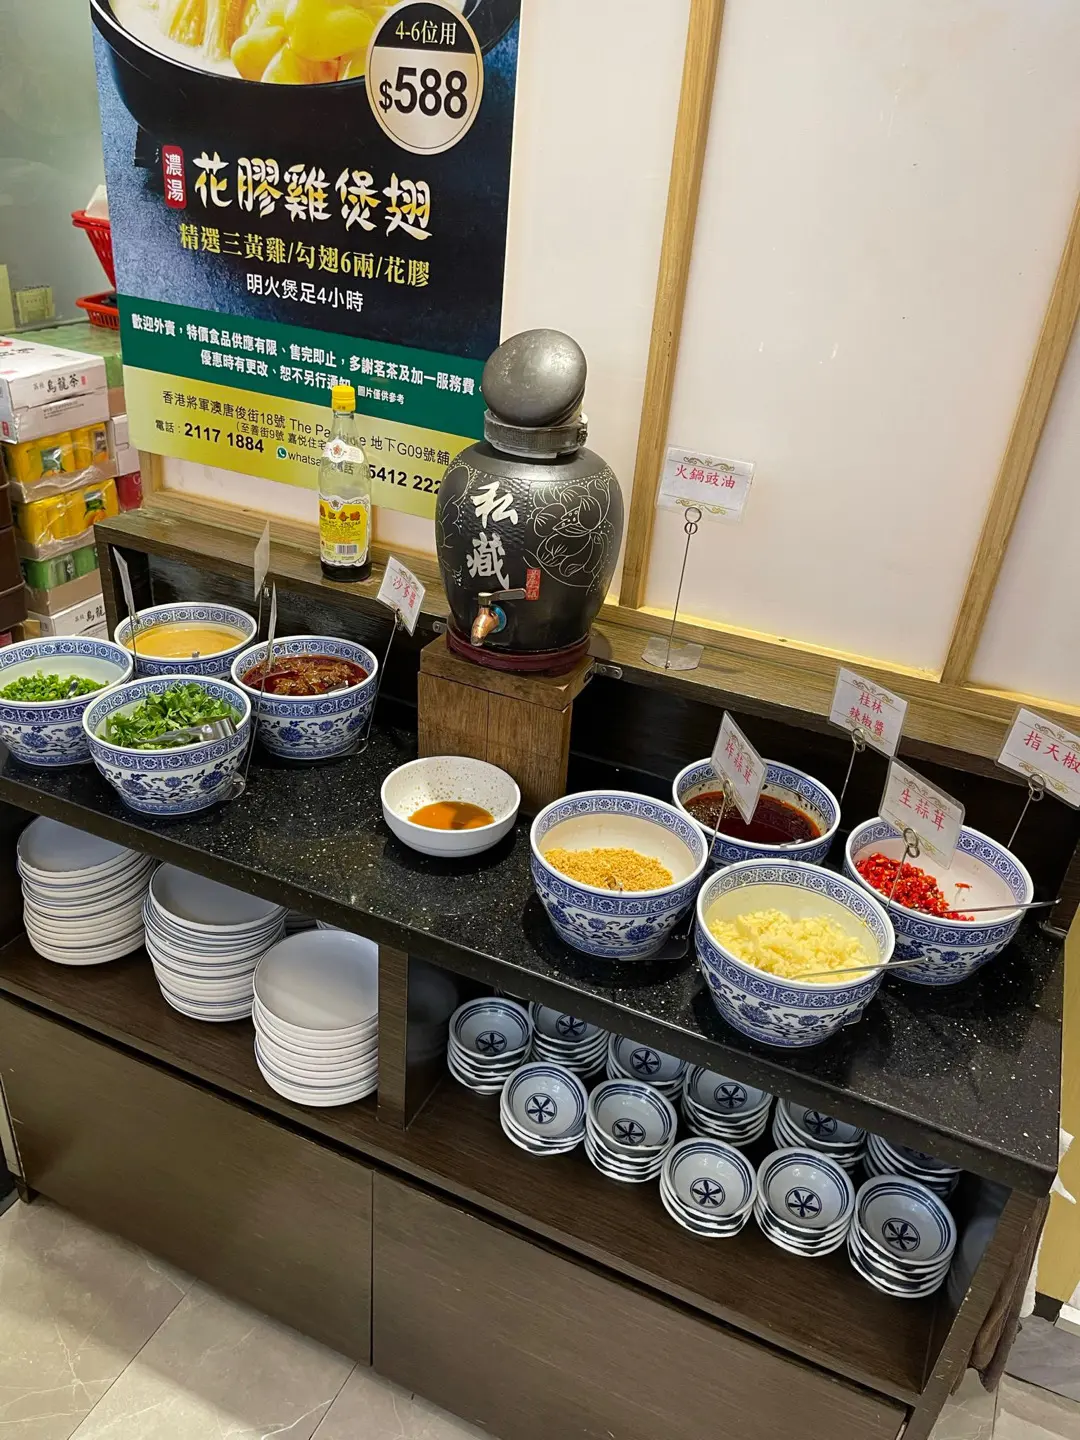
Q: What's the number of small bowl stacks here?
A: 11